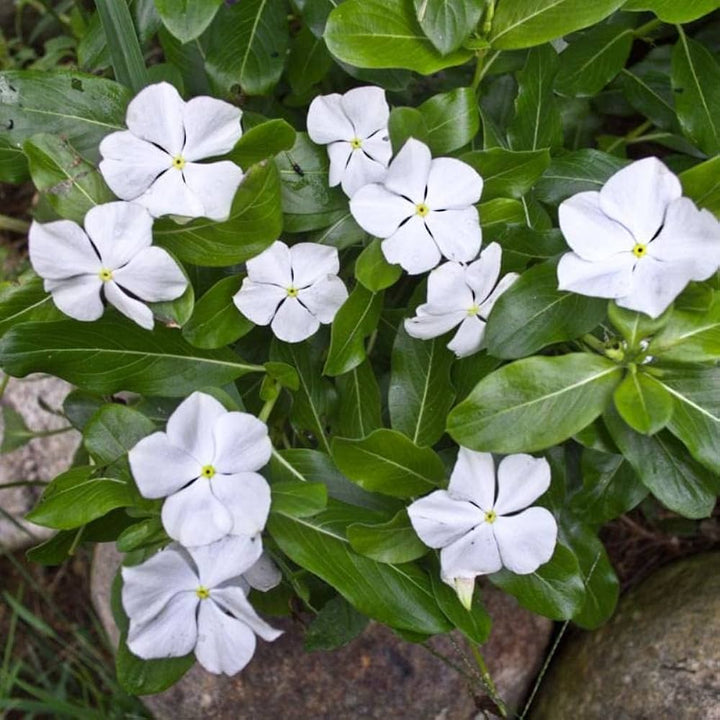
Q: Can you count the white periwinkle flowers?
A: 10